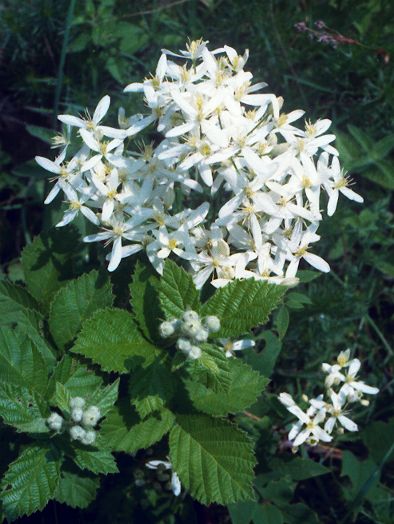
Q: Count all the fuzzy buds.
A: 13